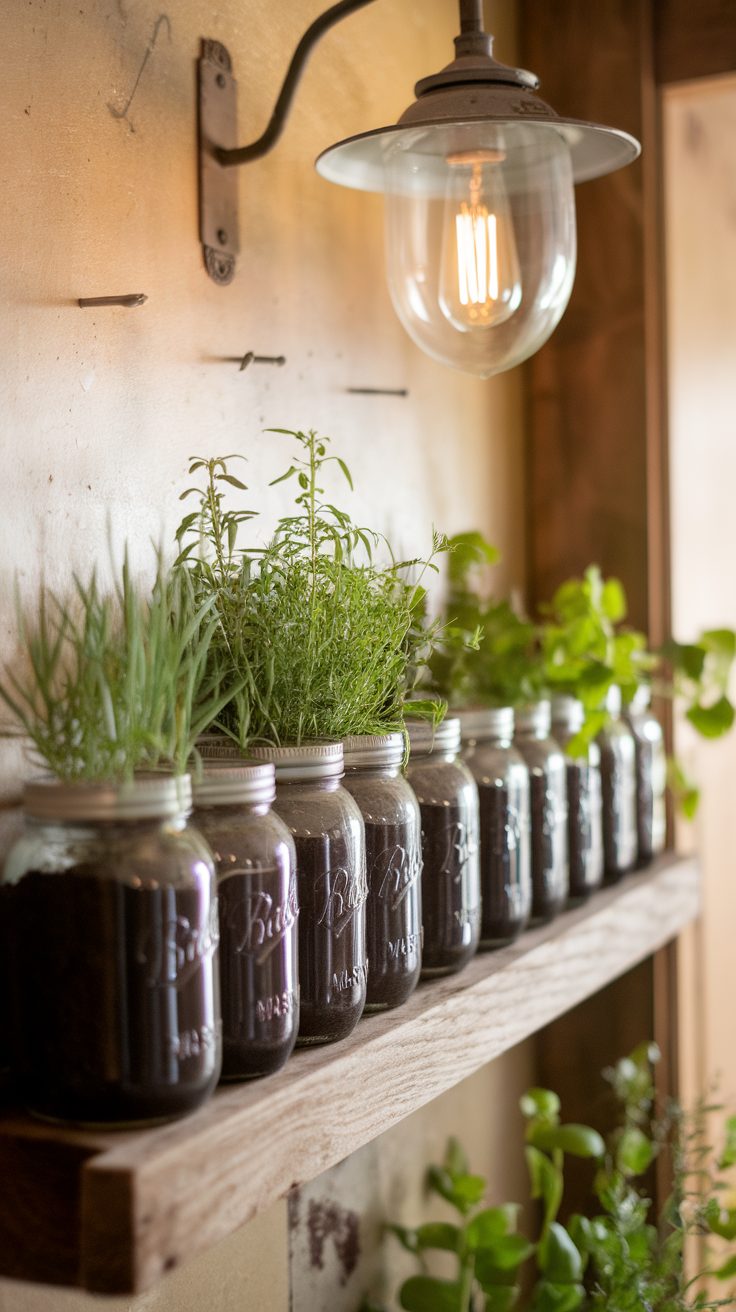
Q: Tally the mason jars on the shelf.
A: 10